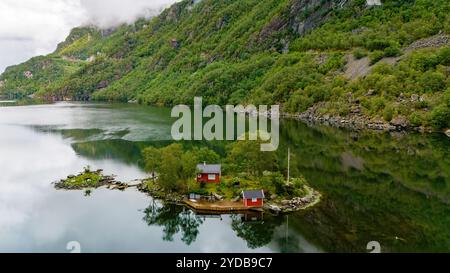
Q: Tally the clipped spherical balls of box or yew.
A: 0